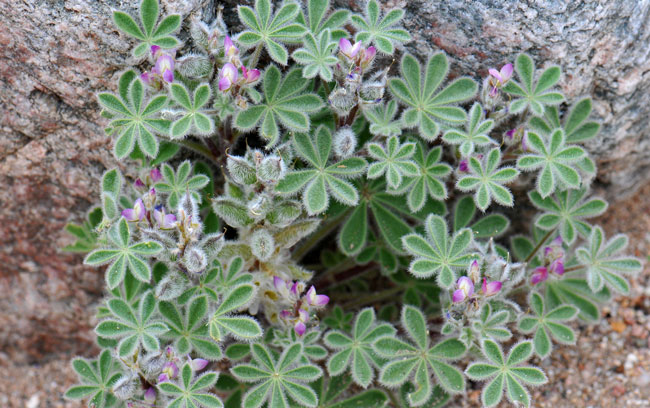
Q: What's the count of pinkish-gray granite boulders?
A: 2